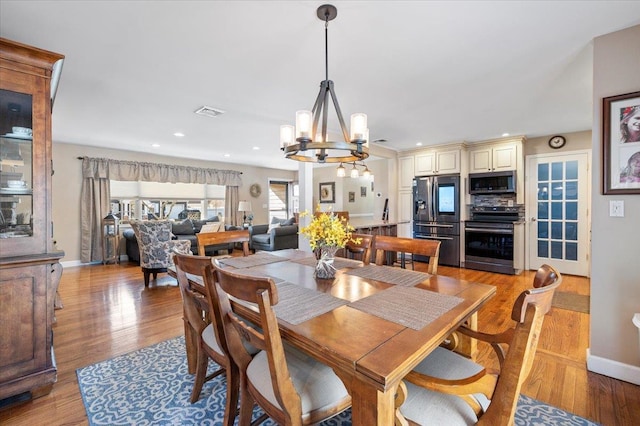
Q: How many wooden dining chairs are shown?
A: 6